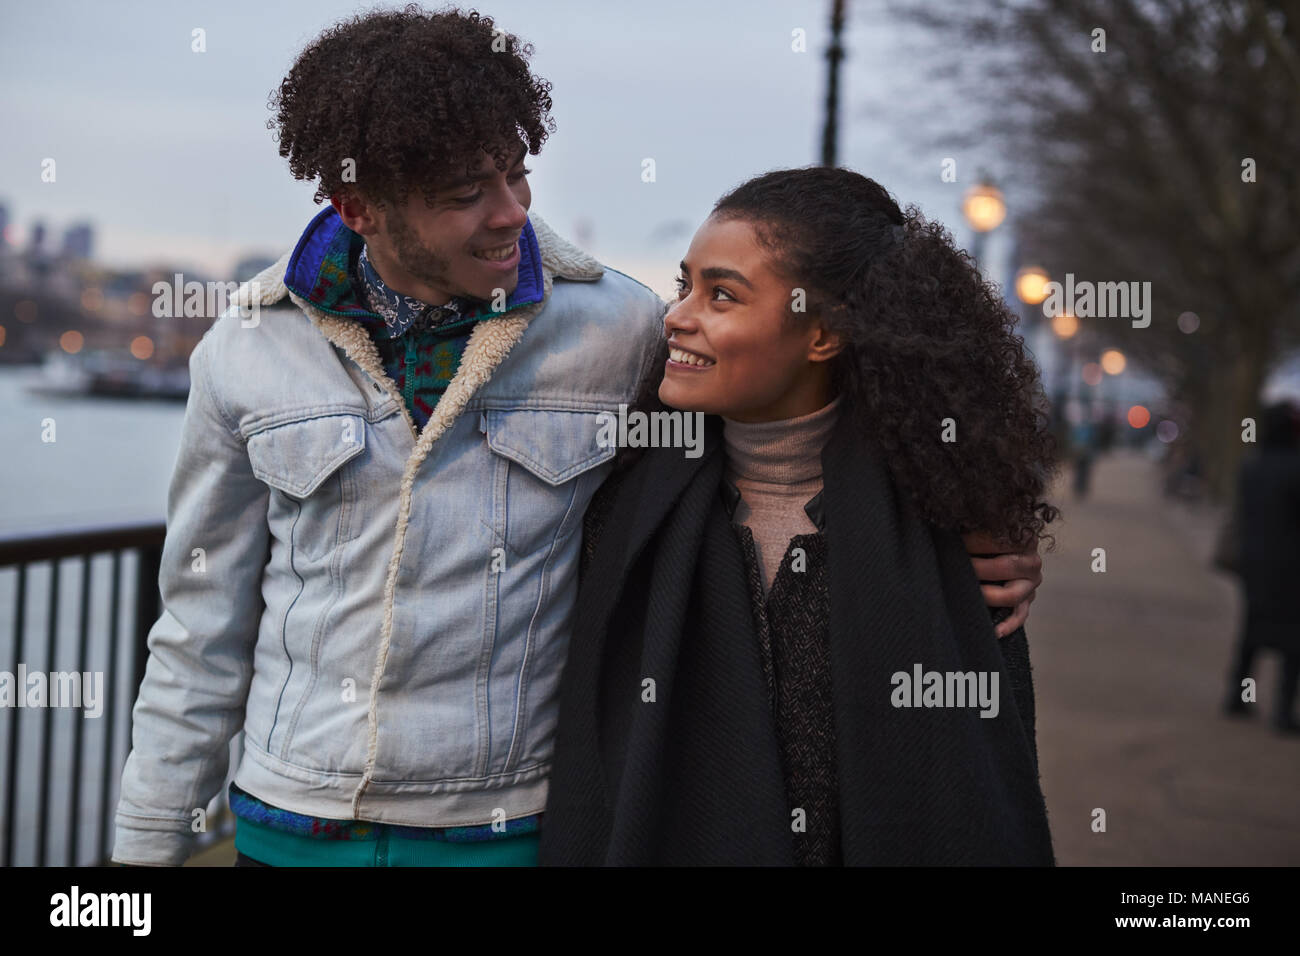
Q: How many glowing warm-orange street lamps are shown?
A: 4